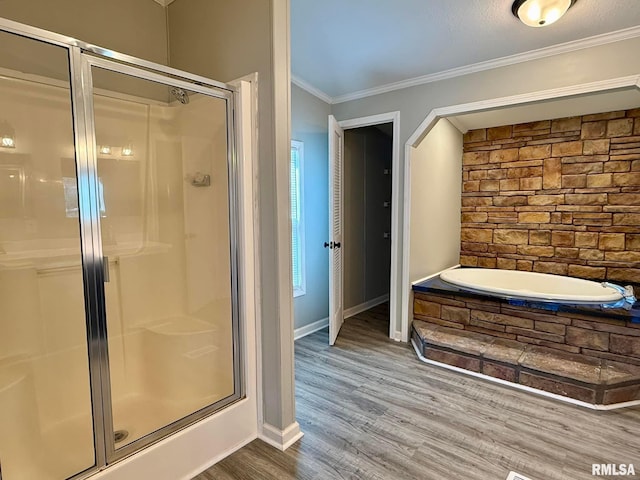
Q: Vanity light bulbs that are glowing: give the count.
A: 3